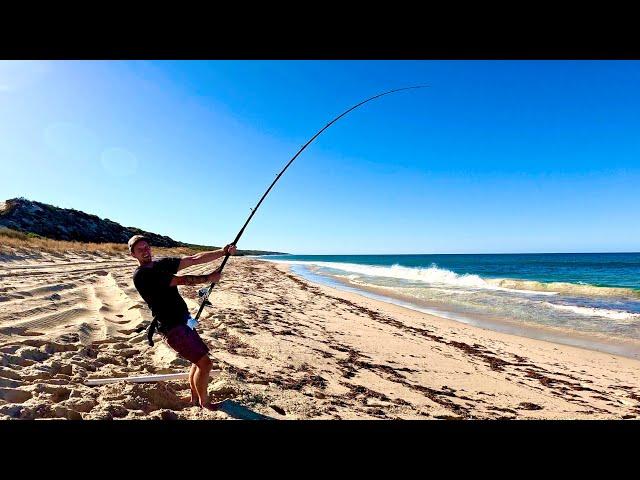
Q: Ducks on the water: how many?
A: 0